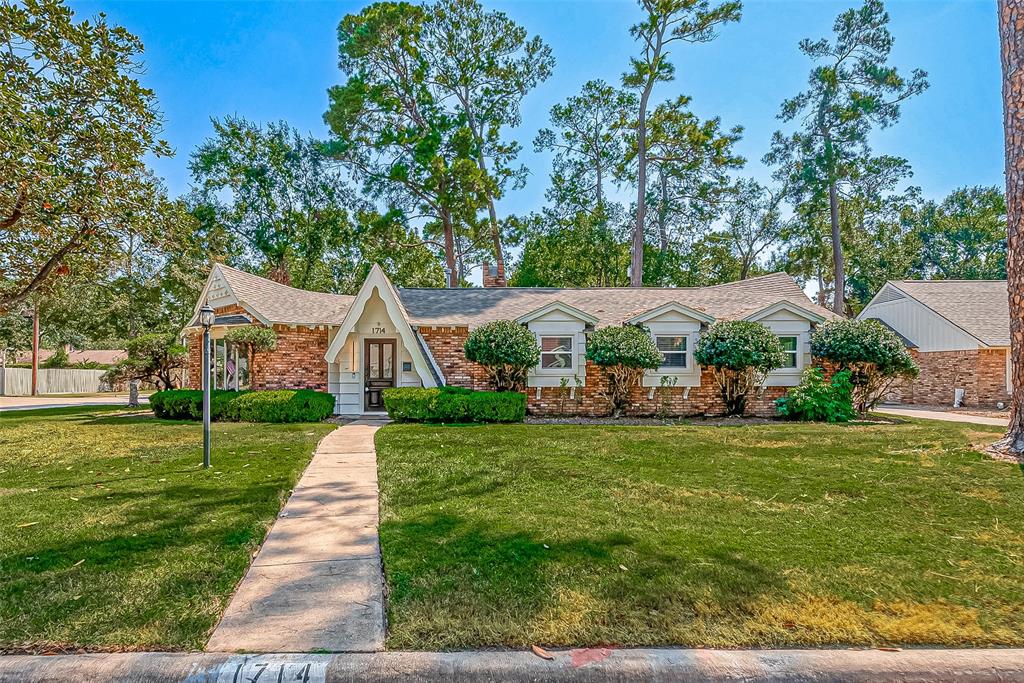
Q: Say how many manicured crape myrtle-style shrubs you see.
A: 4